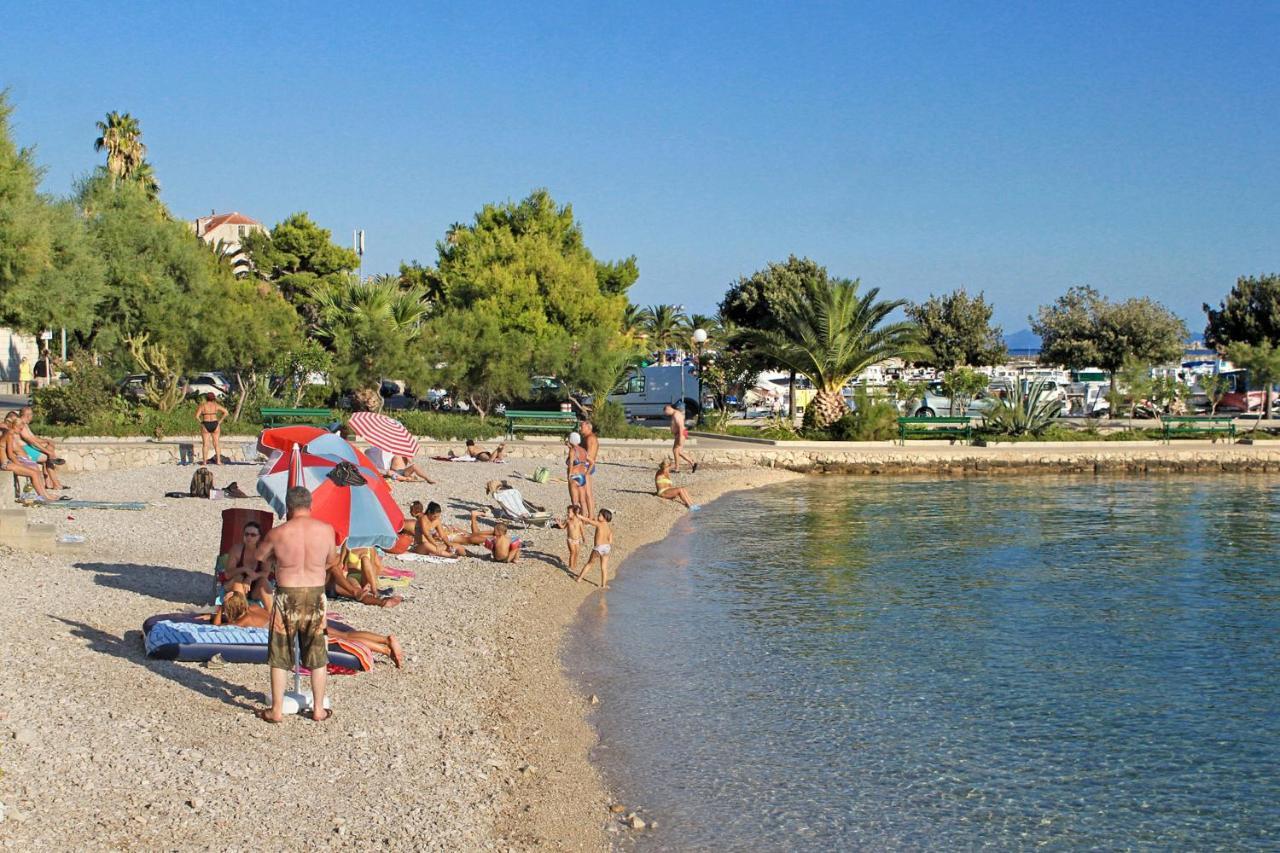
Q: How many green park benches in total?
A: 4